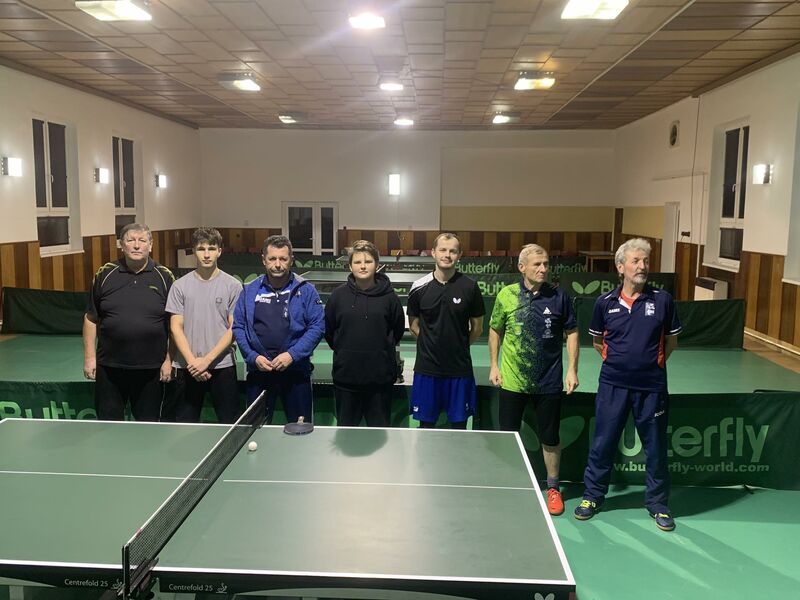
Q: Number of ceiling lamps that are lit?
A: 9